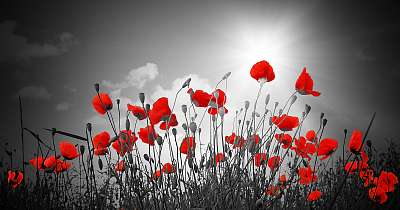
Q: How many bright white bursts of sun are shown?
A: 1